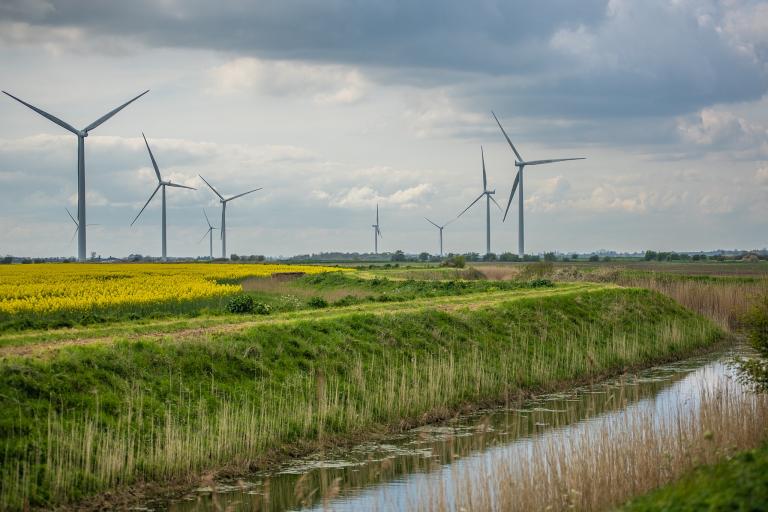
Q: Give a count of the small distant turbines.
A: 4